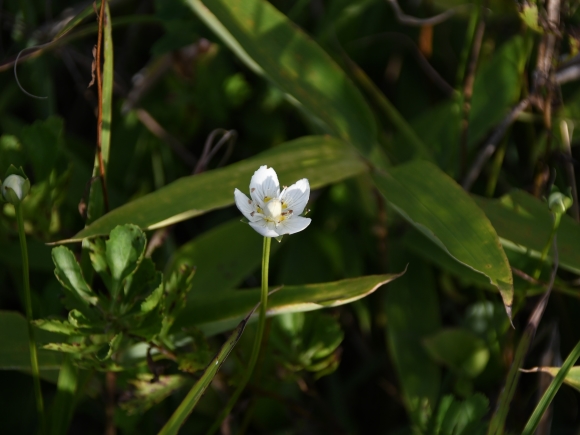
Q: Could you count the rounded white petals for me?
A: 5